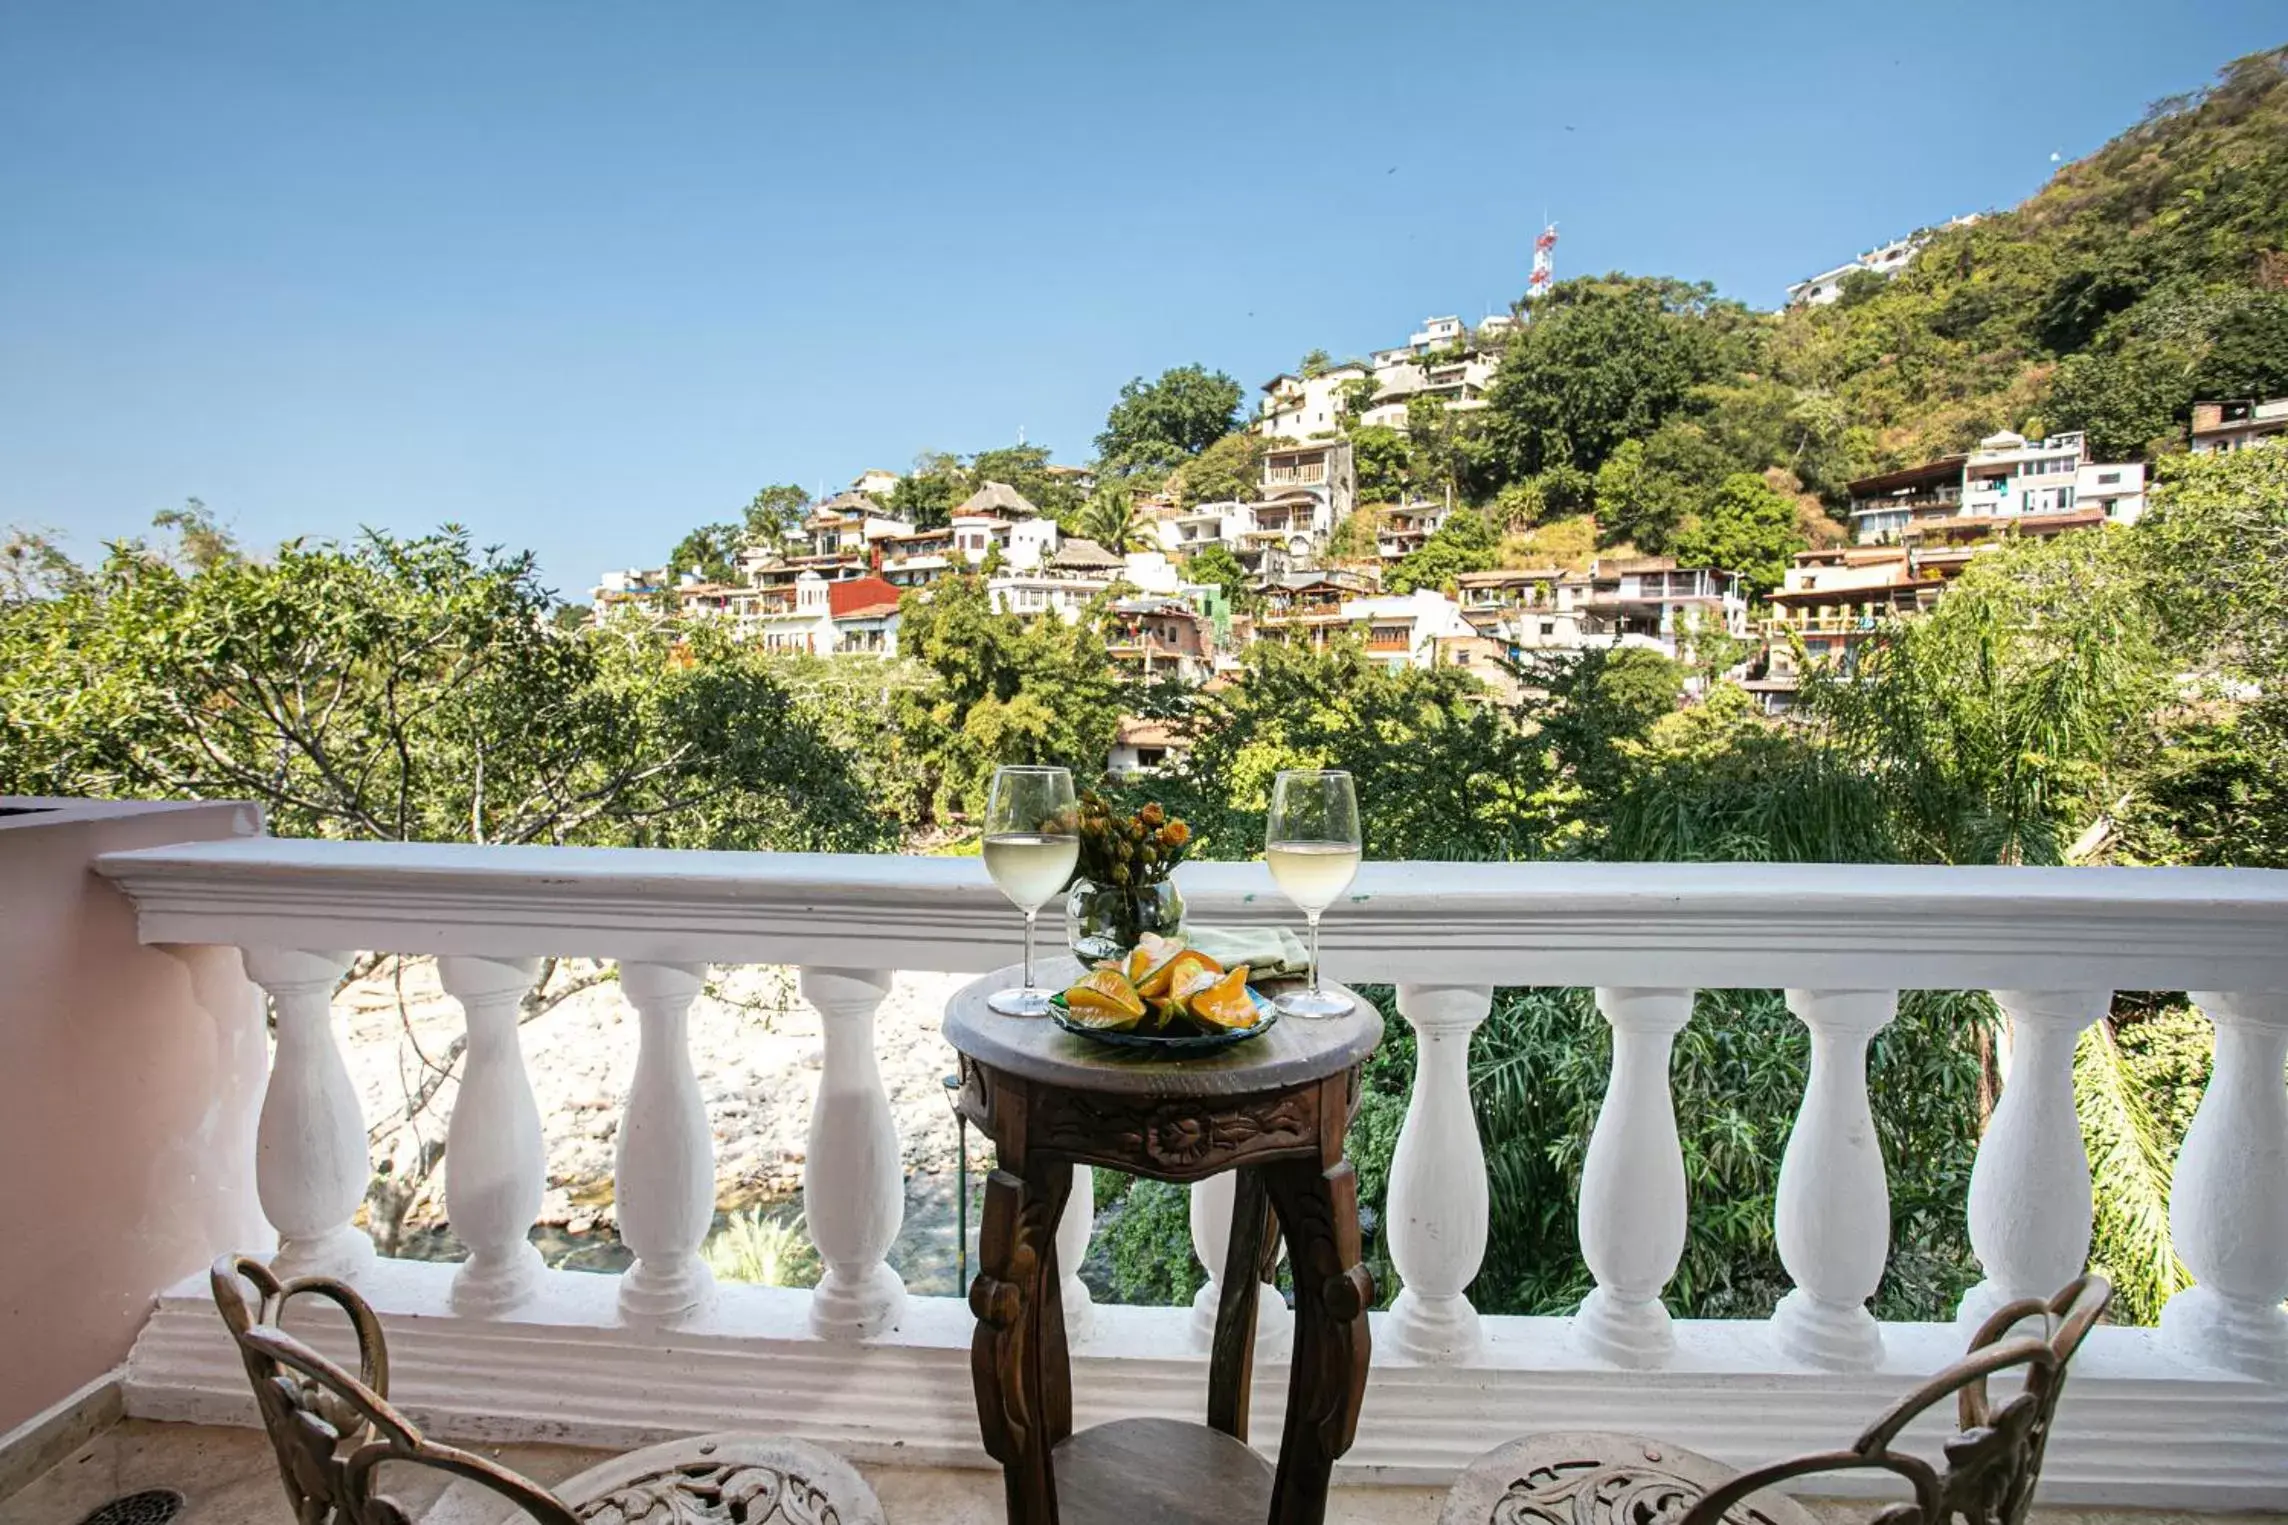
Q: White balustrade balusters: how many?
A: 11